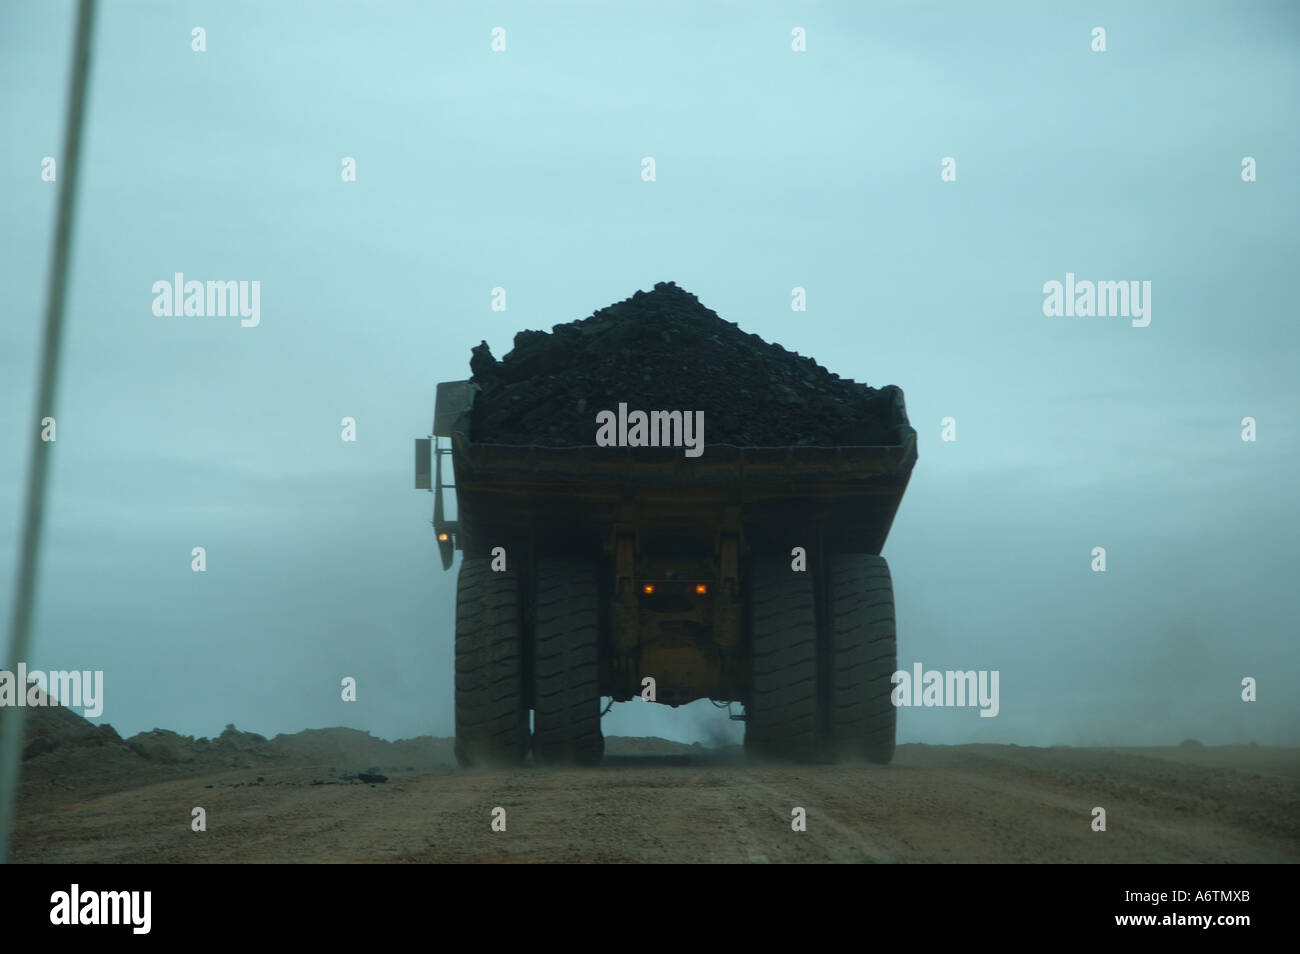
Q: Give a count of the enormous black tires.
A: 4